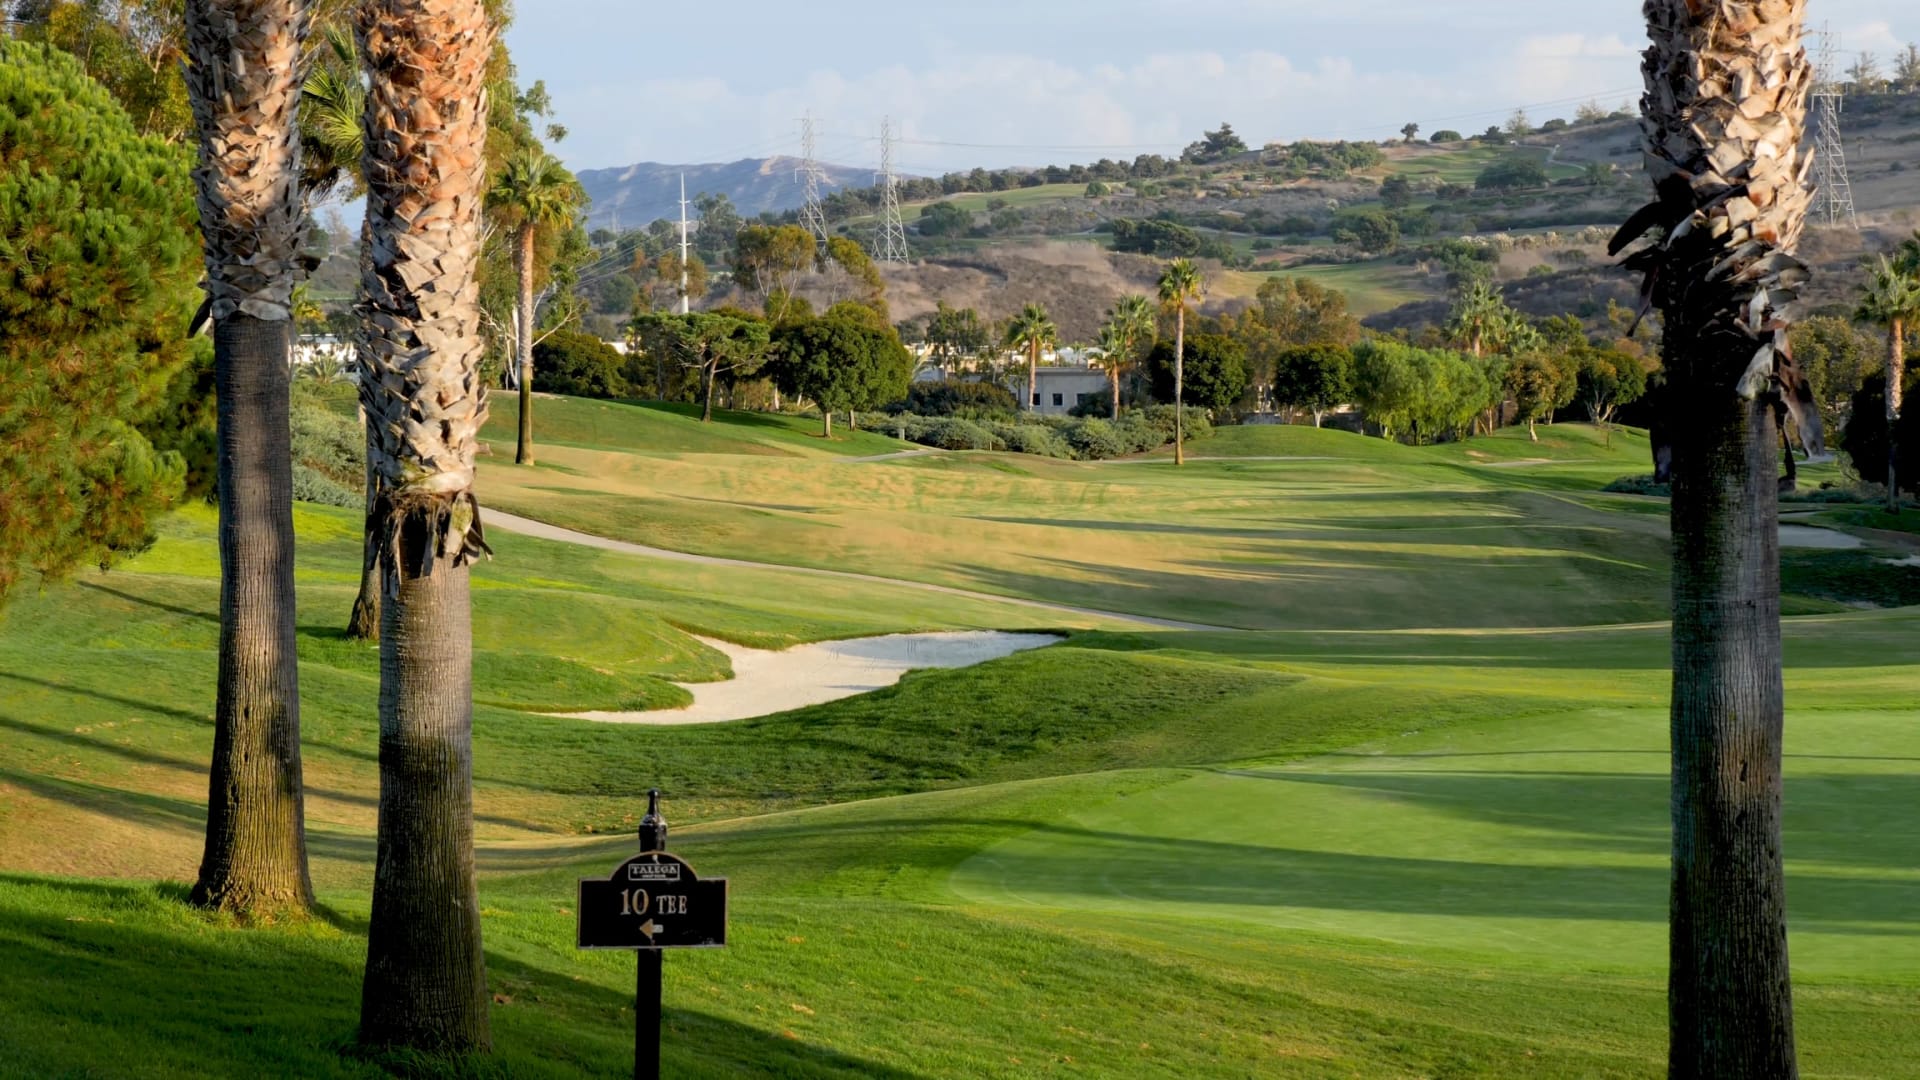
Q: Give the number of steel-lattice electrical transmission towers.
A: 3